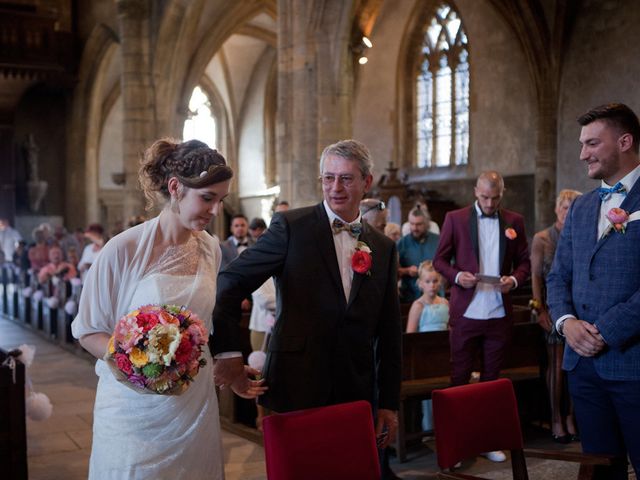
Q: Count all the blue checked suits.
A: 1